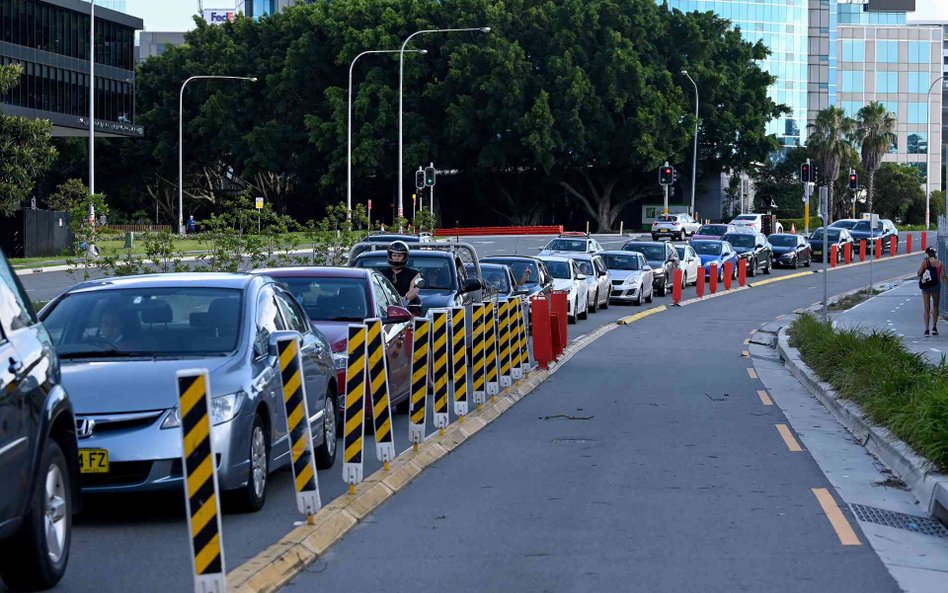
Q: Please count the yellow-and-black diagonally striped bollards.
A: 12